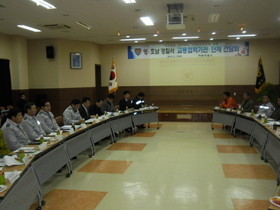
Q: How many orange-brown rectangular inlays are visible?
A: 10